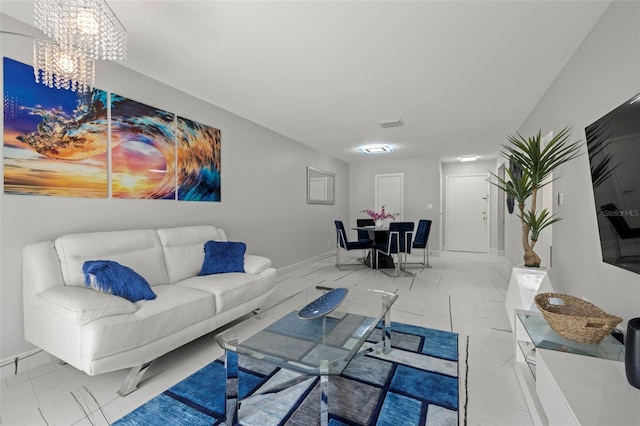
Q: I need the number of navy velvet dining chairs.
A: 4